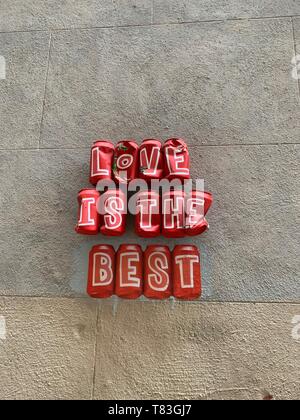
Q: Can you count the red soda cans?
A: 13